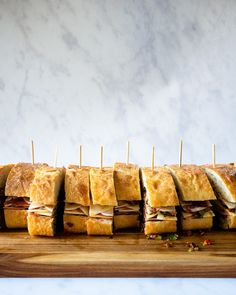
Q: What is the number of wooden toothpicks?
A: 8